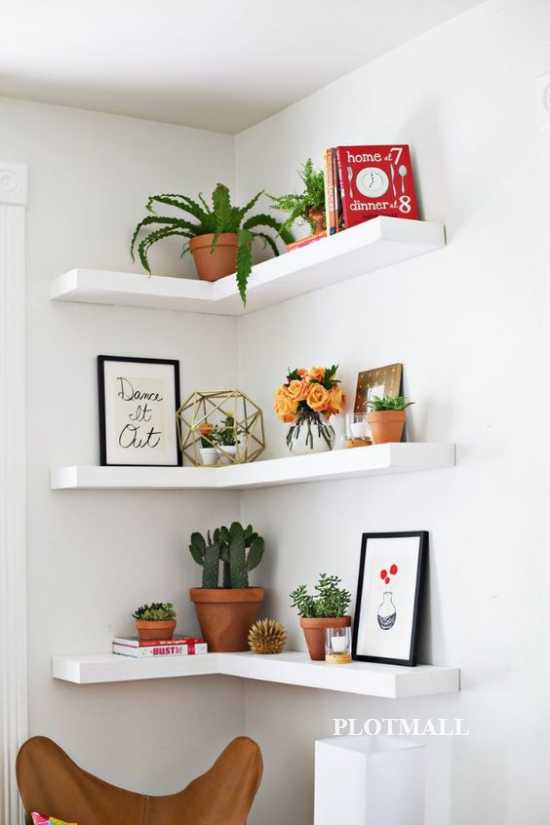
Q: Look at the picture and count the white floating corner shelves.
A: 3